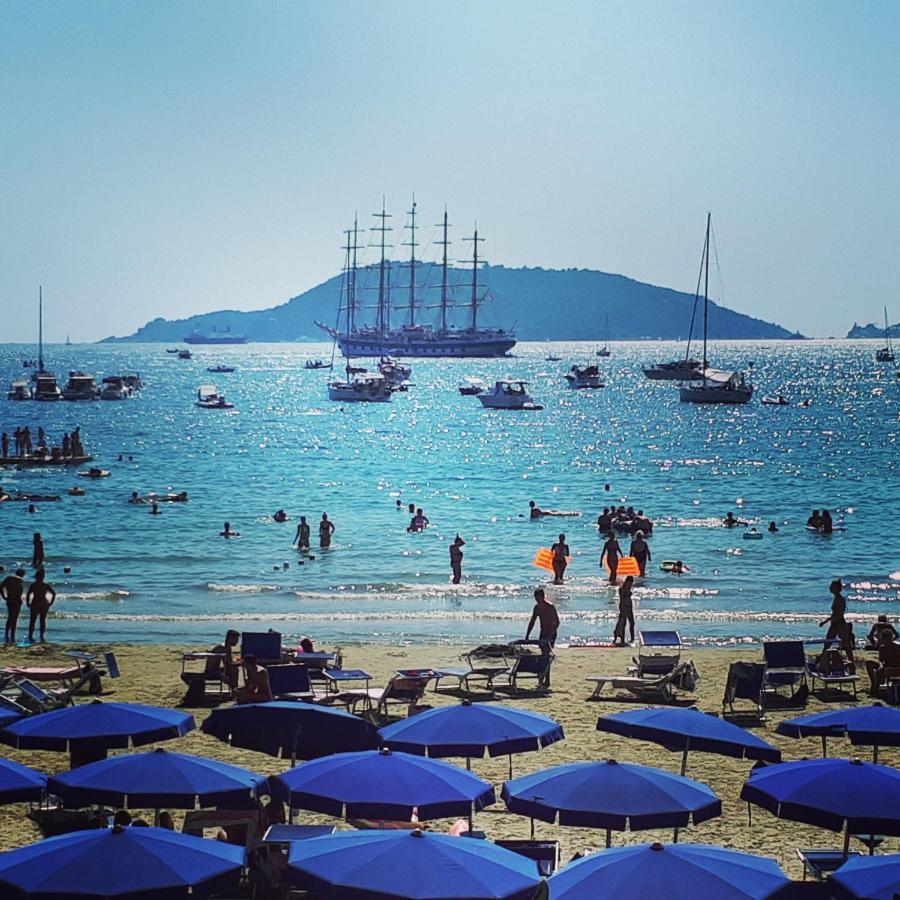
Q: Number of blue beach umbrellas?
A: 15